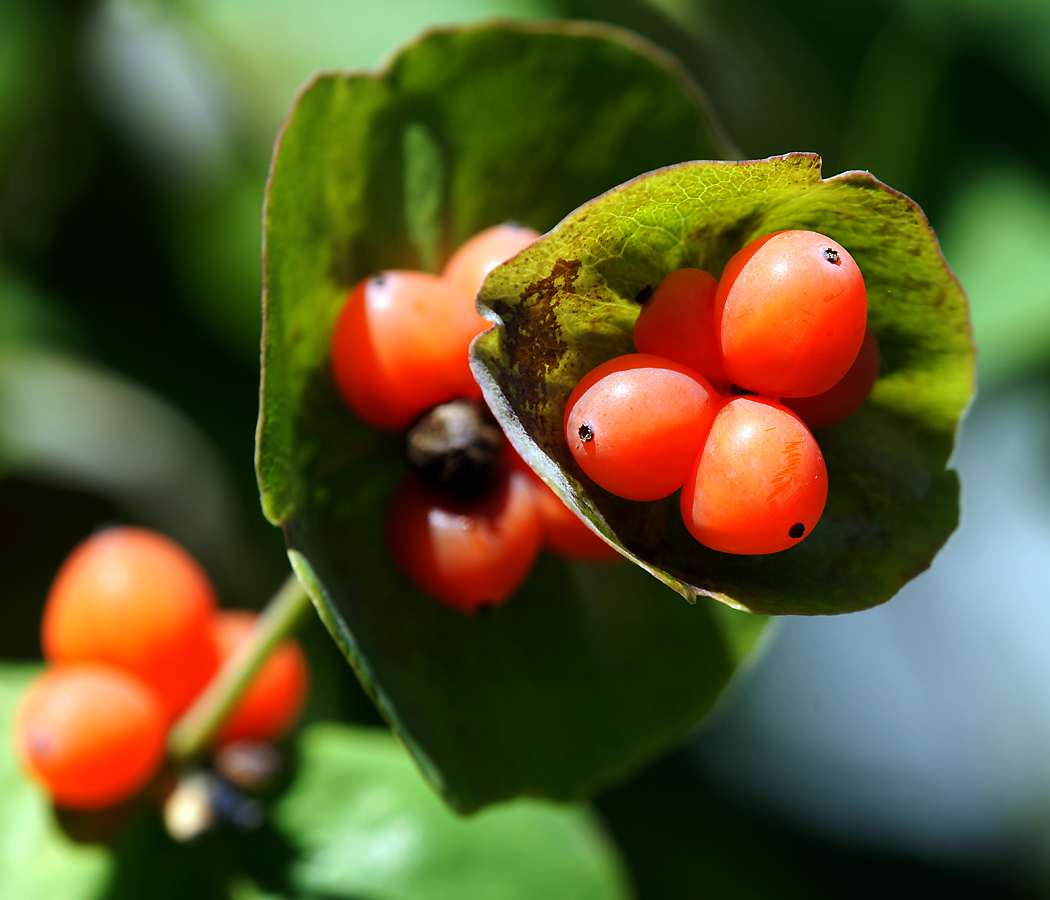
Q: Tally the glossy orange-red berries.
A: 12